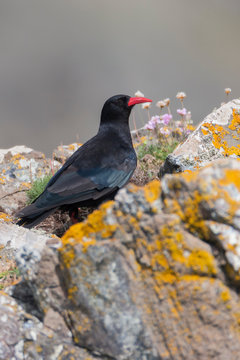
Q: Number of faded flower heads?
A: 6